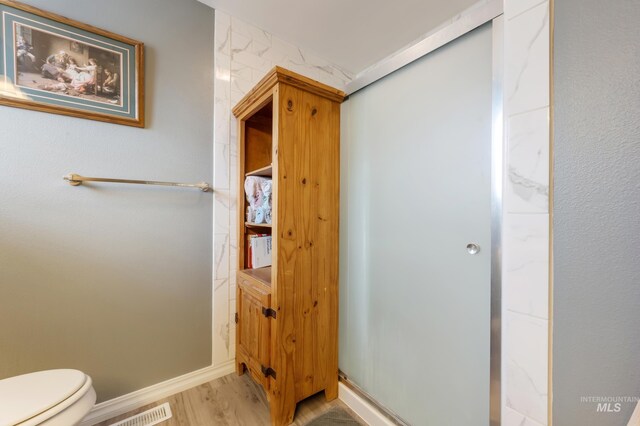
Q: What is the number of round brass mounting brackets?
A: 2